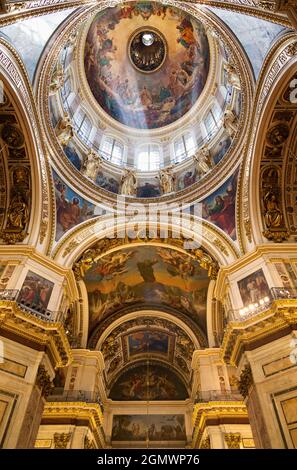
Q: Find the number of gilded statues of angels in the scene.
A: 8